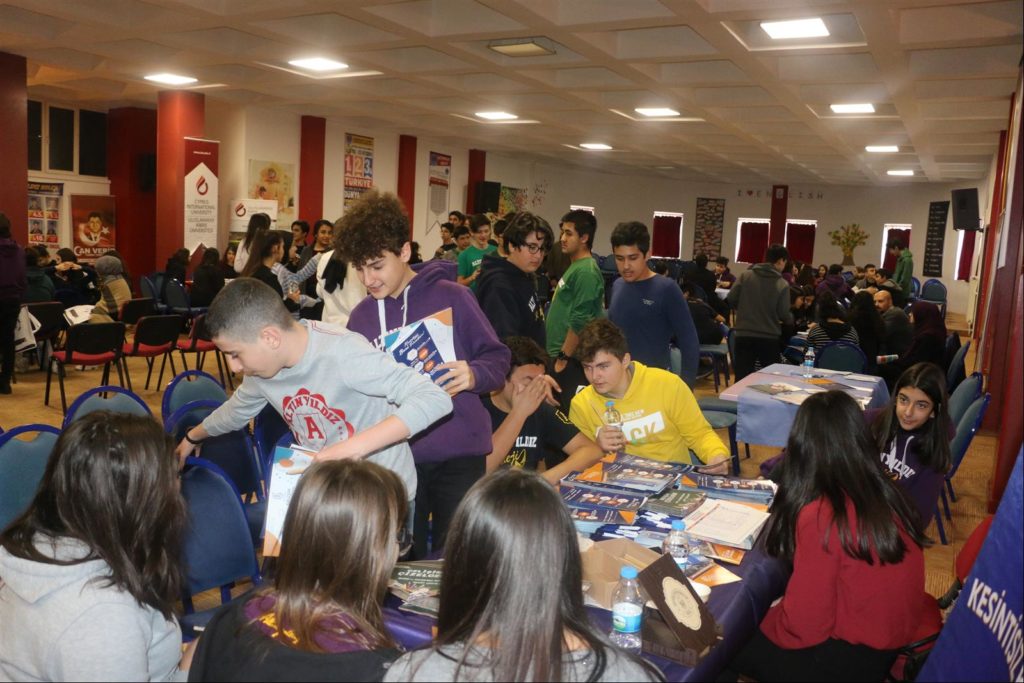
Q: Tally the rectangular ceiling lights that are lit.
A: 9